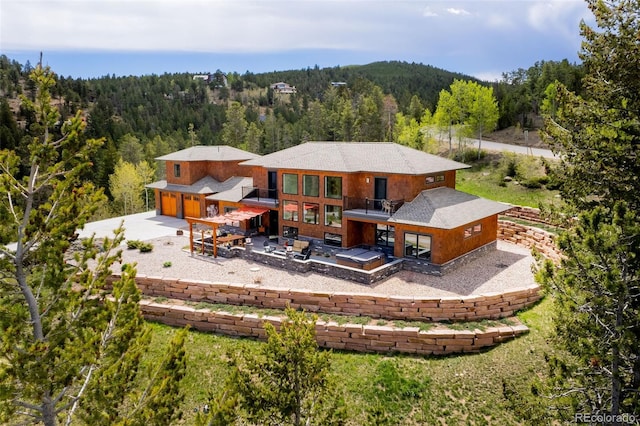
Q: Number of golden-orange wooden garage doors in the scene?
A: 2